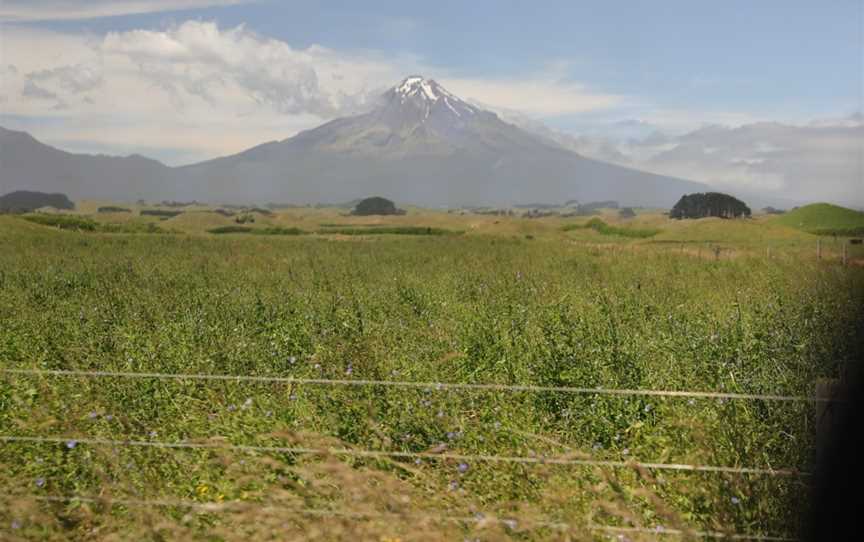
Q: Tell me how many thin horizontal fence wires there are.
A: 3